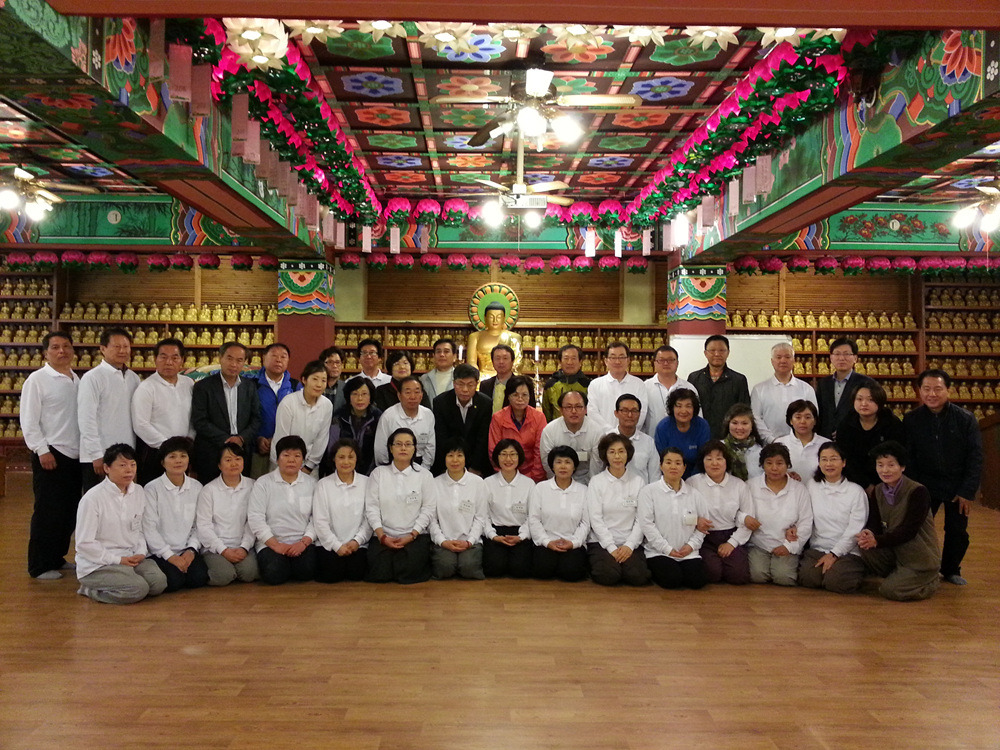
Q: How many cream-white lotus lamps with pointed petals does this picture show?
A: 11